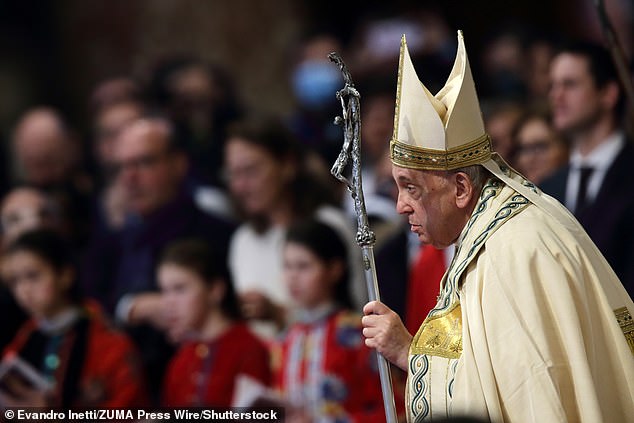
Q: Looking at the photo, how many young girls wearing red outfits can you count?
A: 3